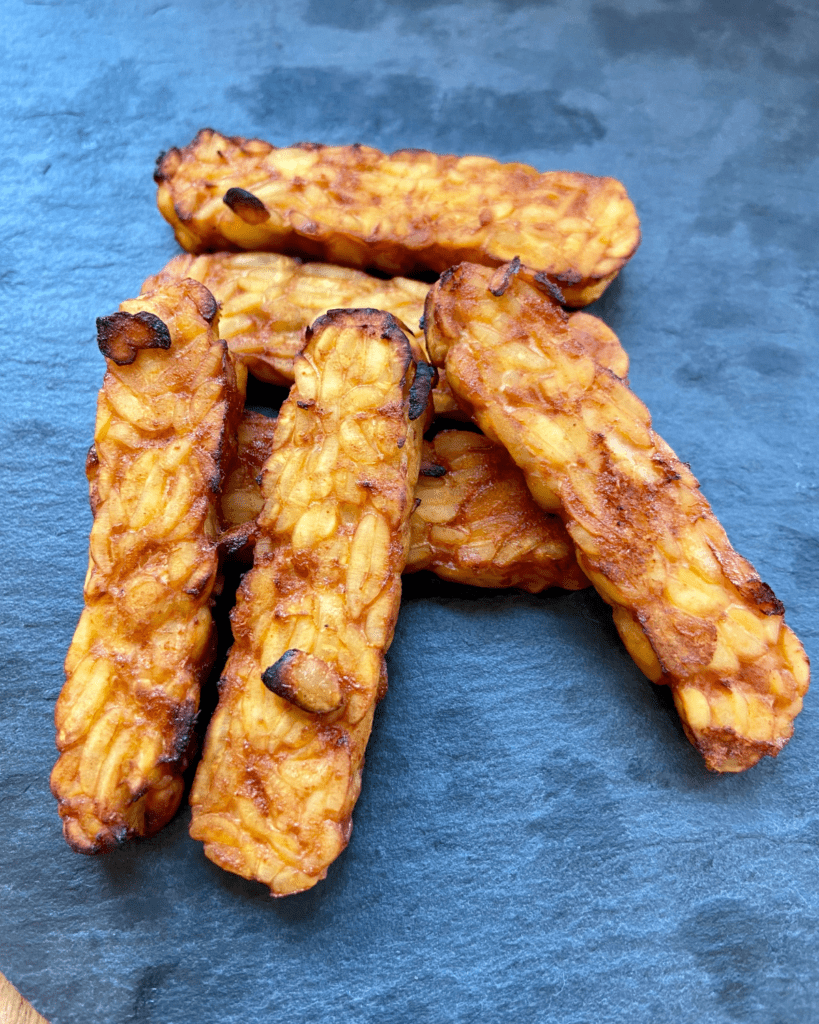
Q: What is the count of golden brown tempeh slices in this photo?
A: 6